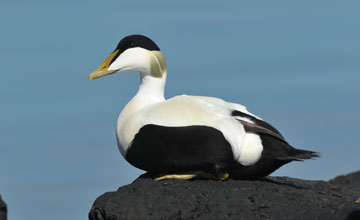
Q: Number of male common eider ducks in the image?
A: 1